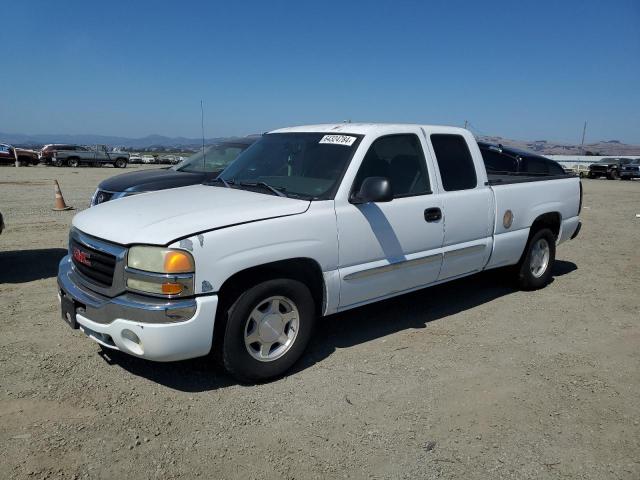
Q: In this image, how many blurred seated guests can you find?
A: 0